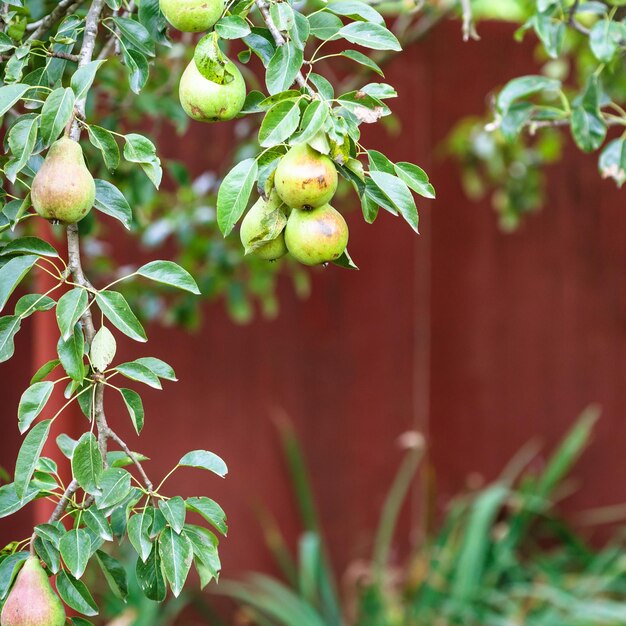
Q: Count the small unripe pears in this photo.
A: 7